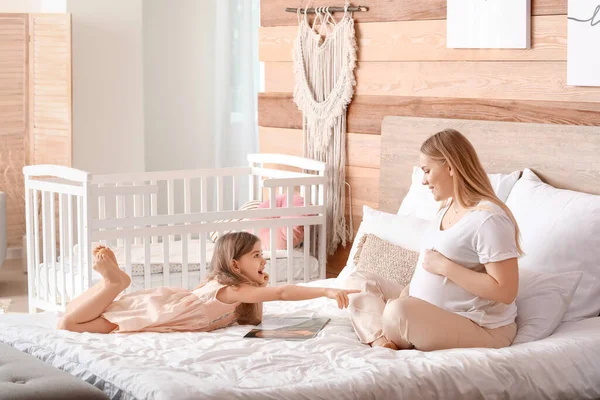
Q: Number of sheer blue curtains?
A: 1